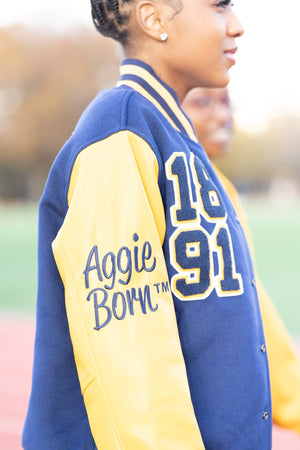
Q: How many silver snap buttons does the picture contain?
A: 4